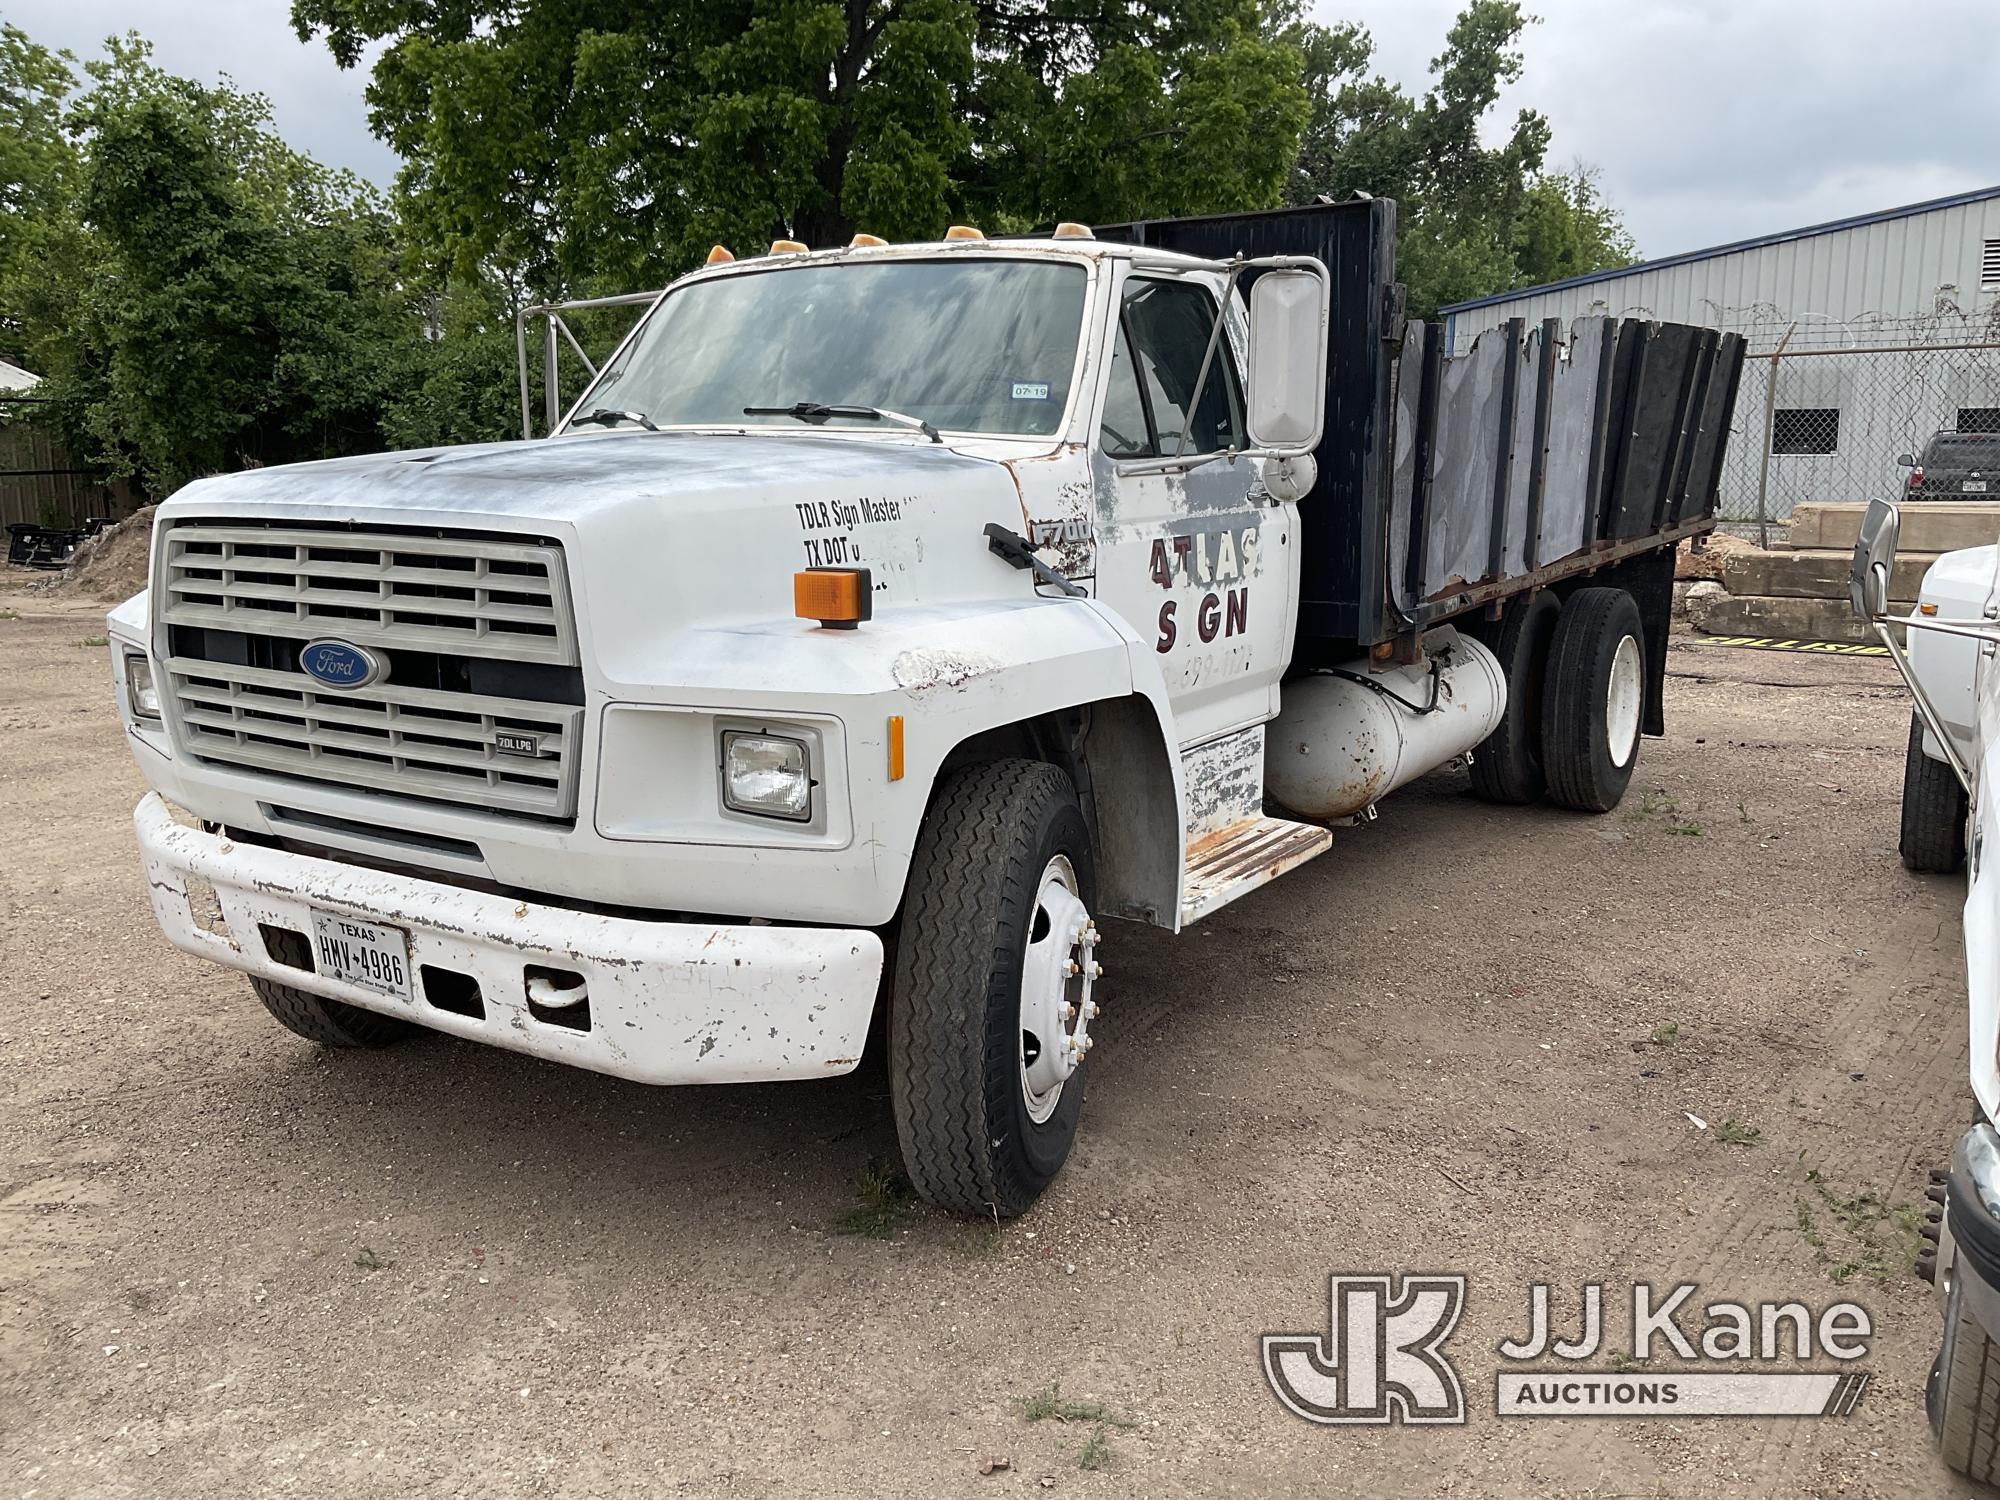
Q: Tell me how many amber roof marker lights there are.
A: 5